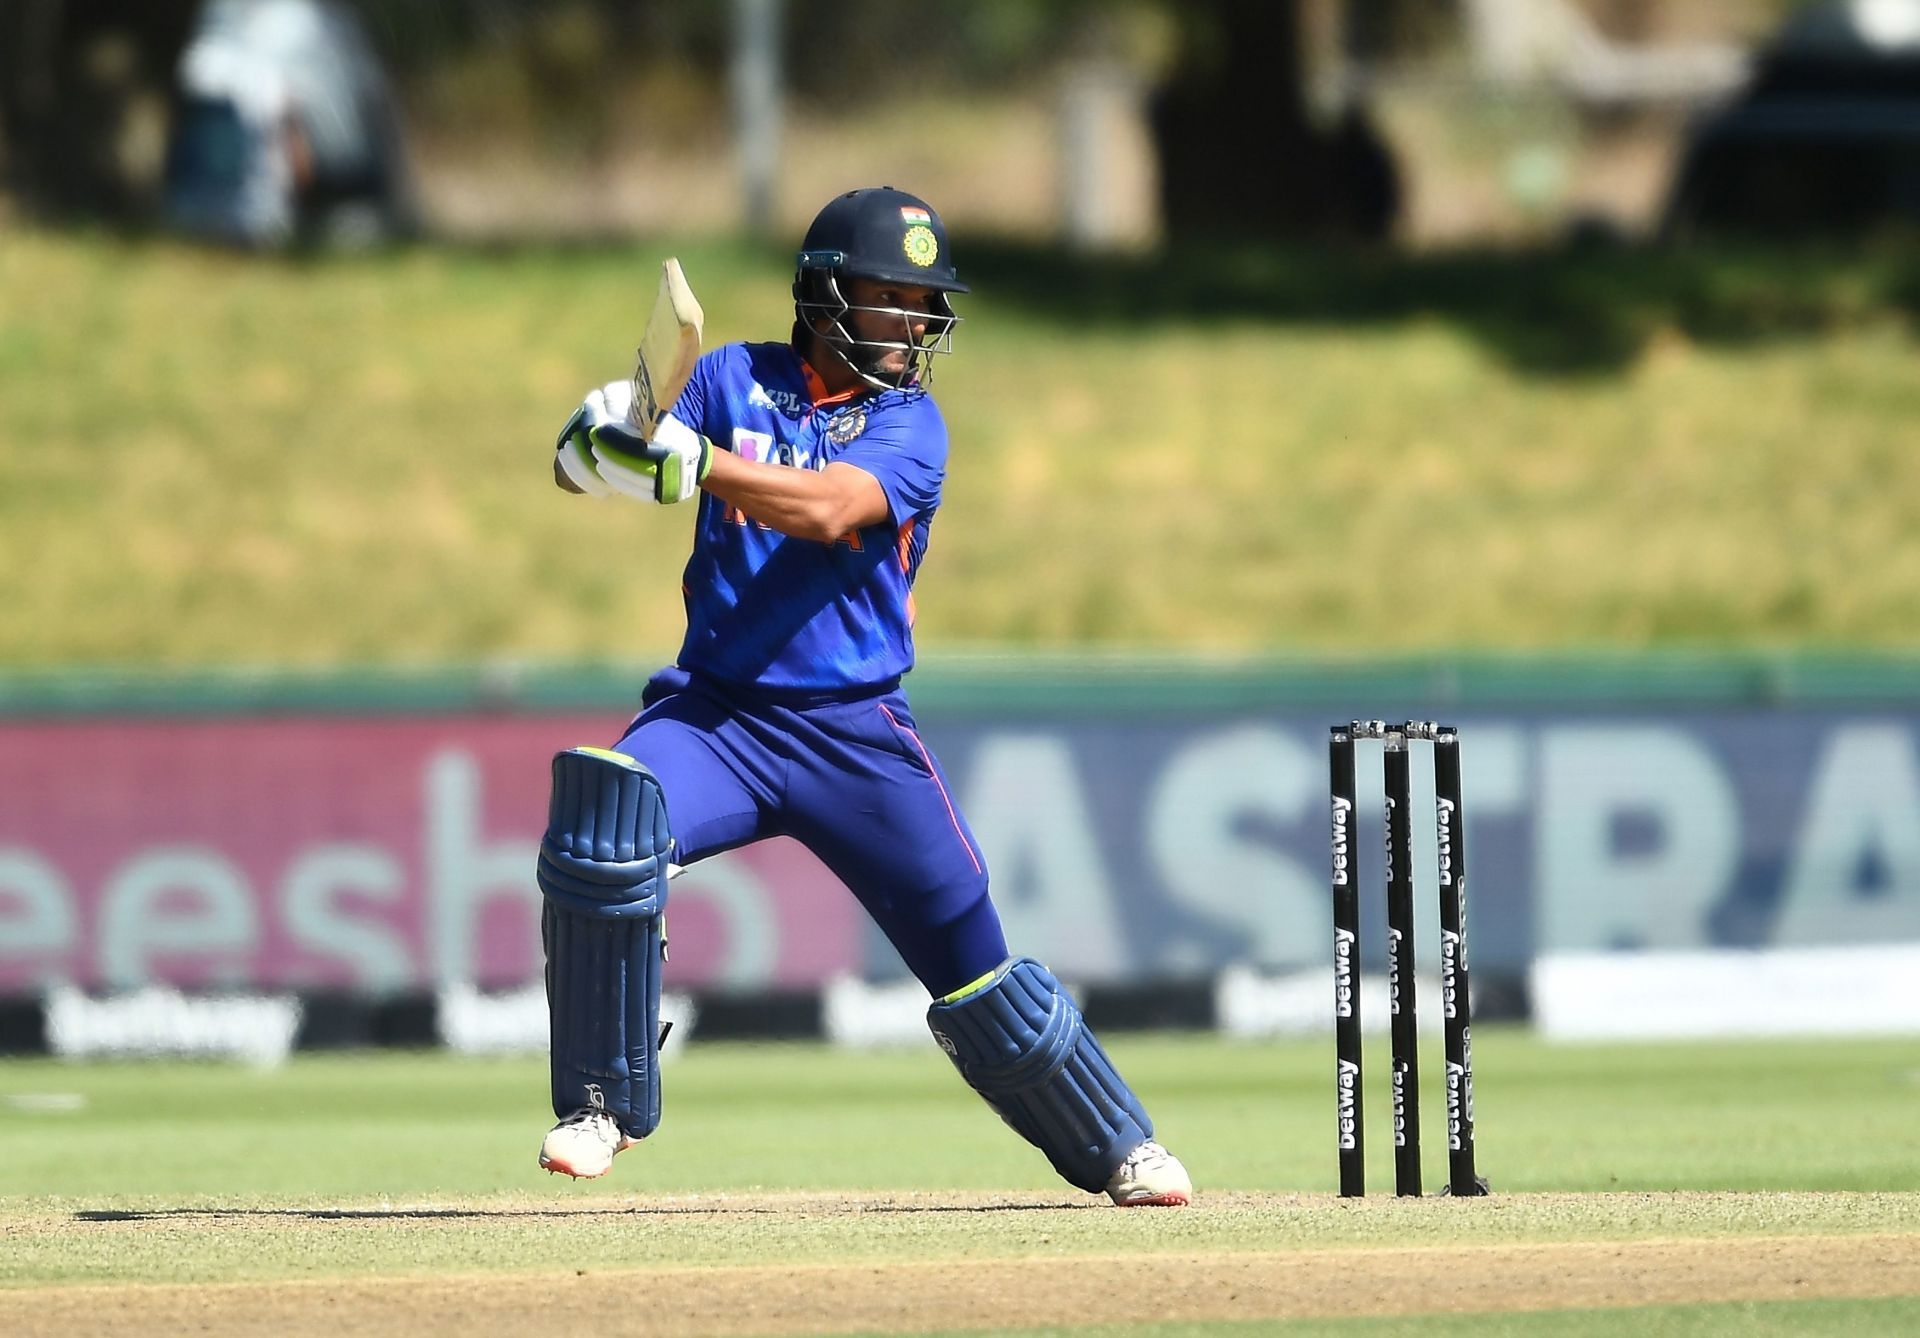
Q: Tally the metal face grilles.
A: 1